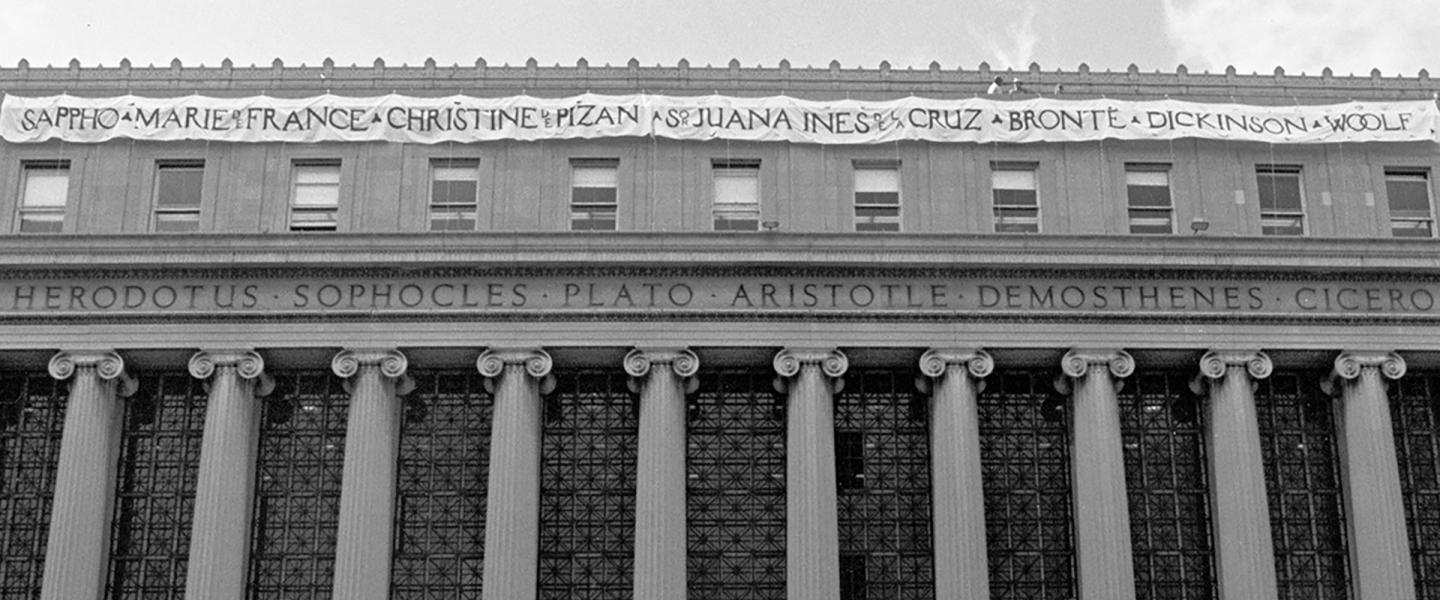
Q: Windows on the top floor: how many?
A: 11